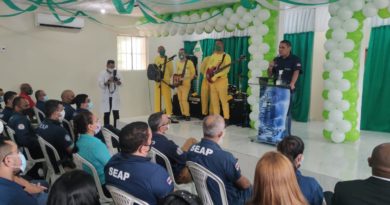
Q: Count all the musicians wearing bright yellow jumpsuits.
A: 4